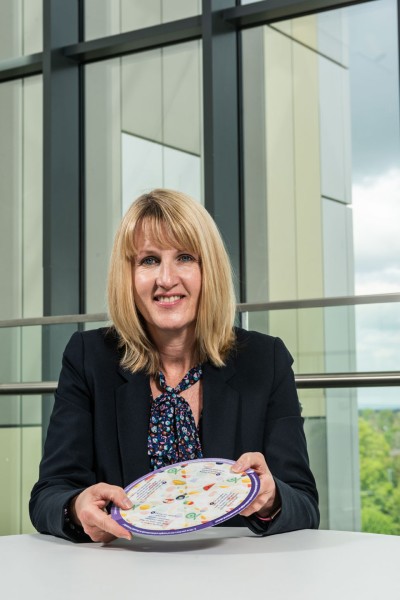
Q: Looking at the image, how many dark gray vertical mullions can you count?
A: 2